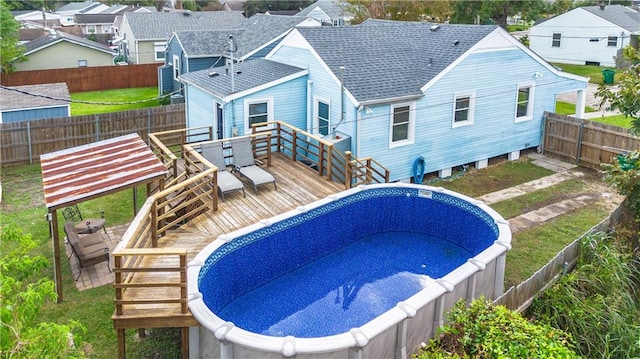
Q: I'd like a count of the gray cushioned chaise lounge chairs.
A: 2